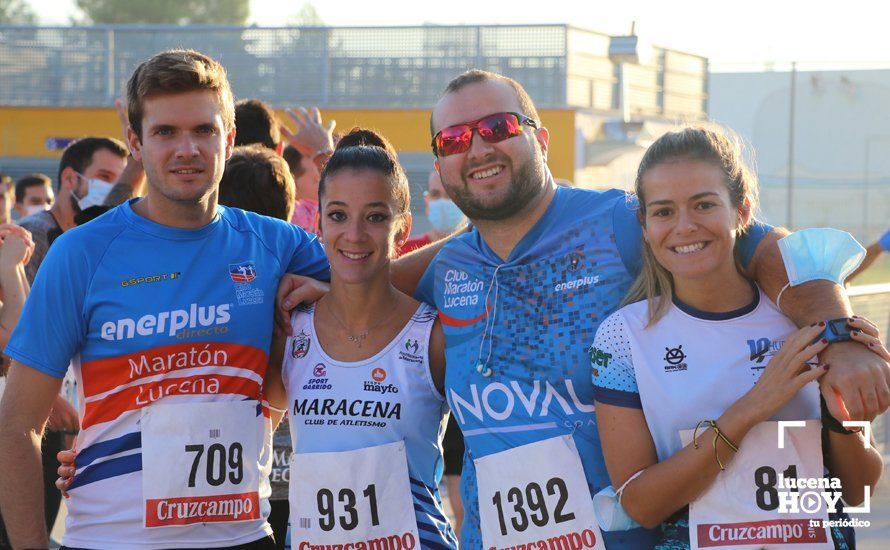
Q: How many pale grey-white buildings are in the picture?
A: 1